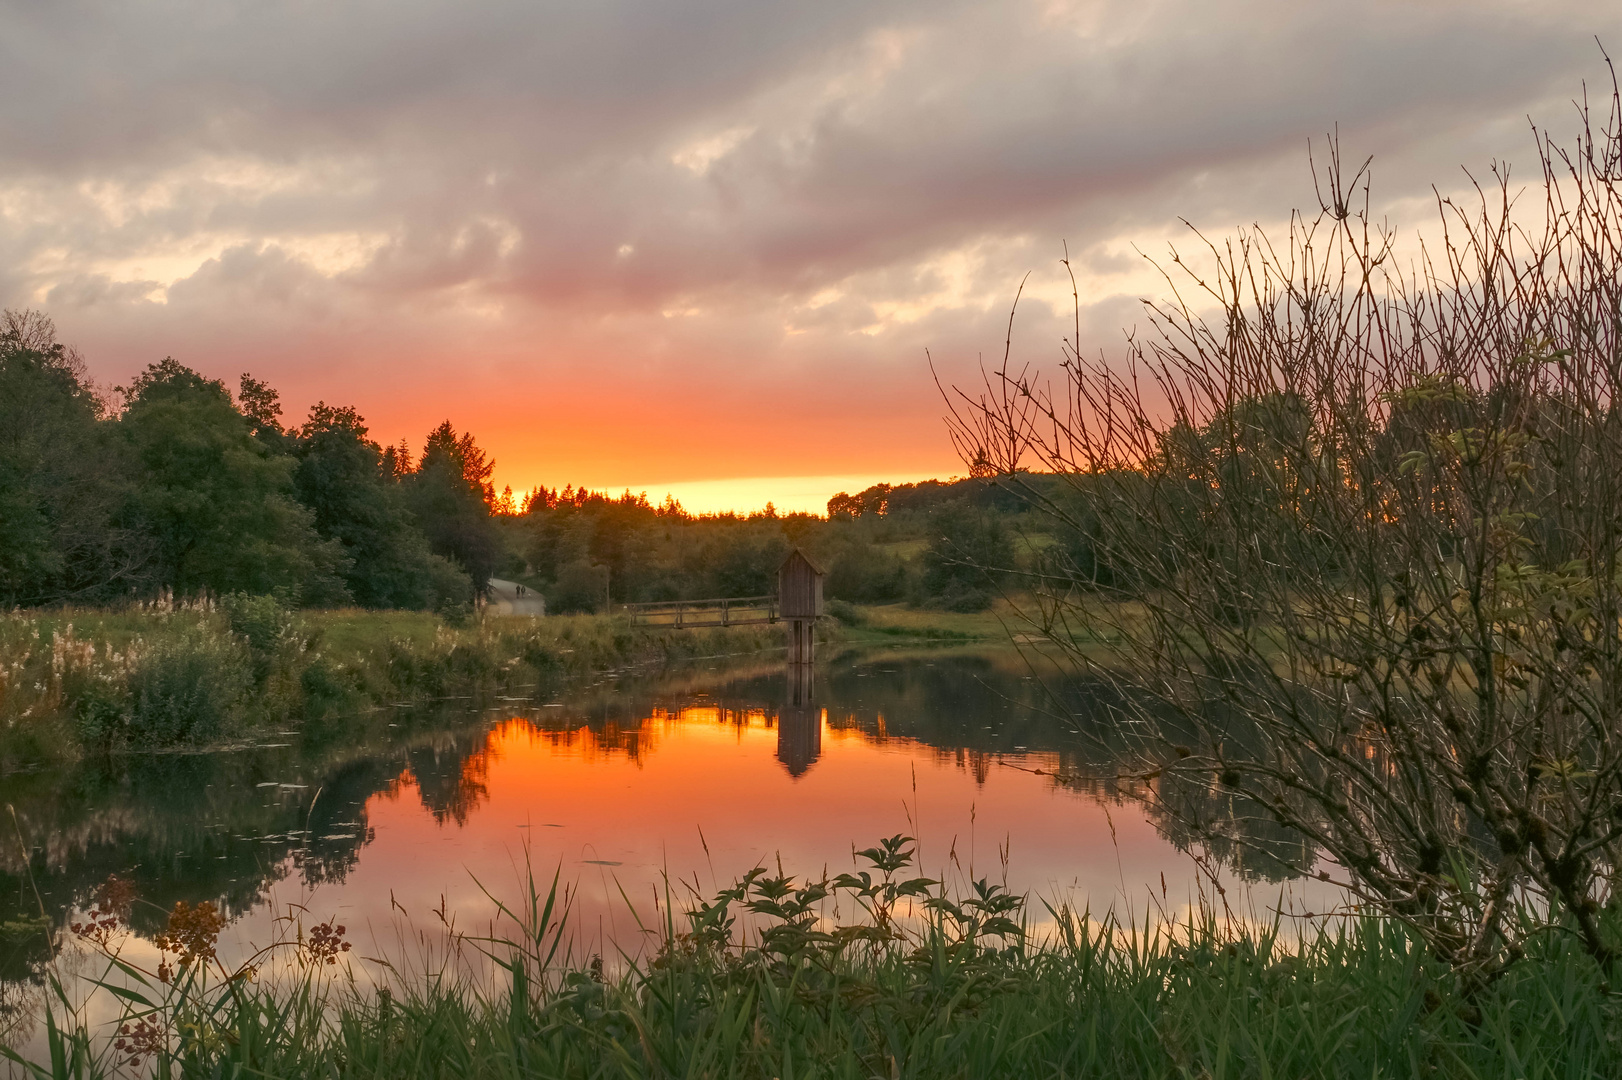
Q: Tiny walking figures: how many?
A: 2